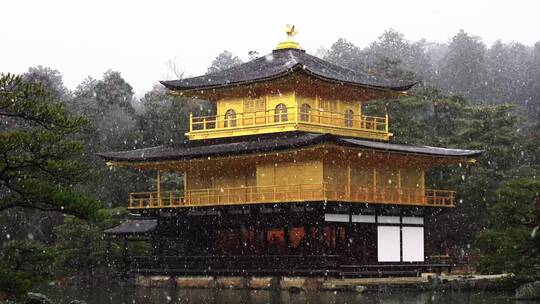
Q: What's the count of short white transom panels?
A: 4